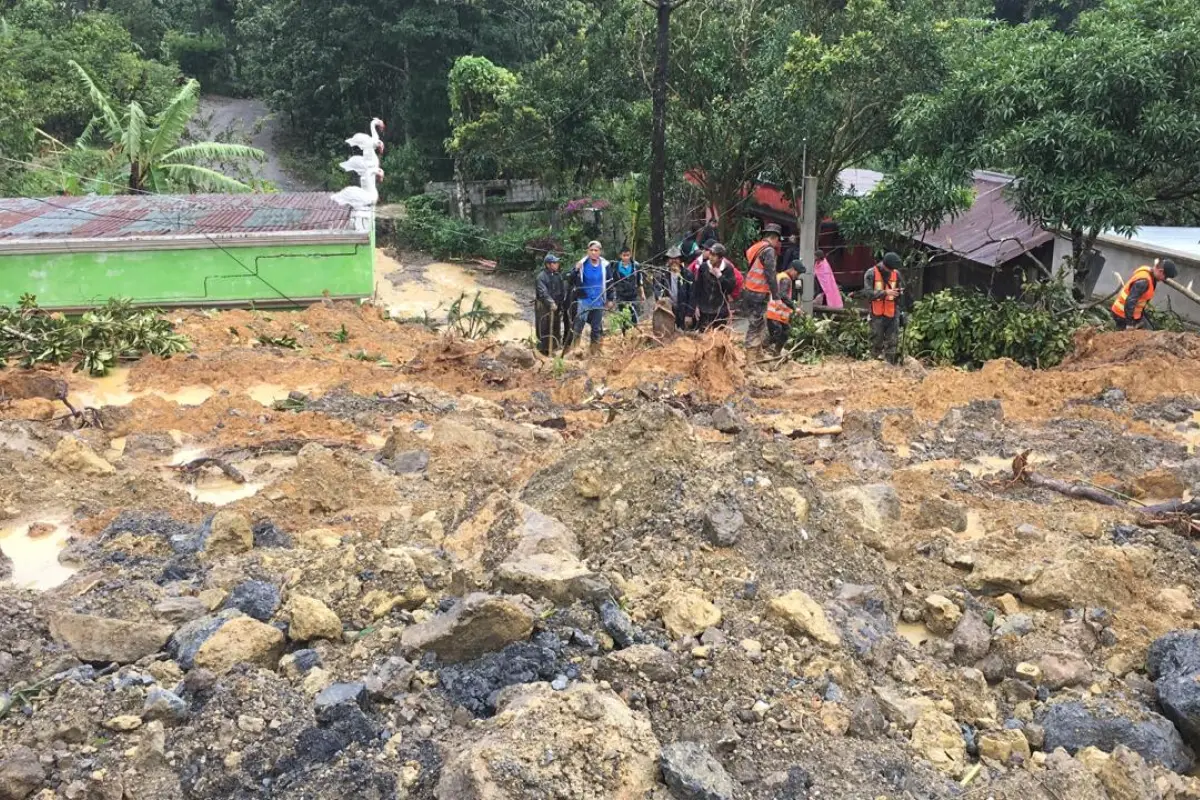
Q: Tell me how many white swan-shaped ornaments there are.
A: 3